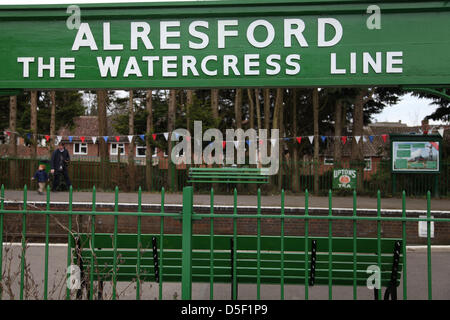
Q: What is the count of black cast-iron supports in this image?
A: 5